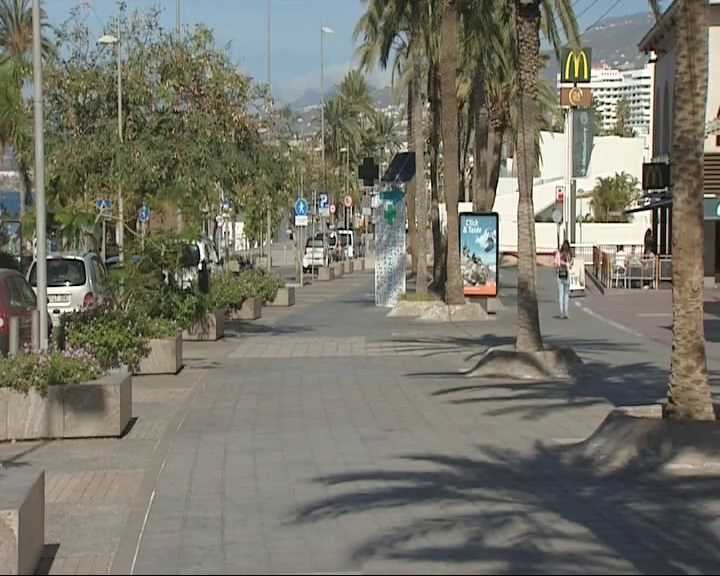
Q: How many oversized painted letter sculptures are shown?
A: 0